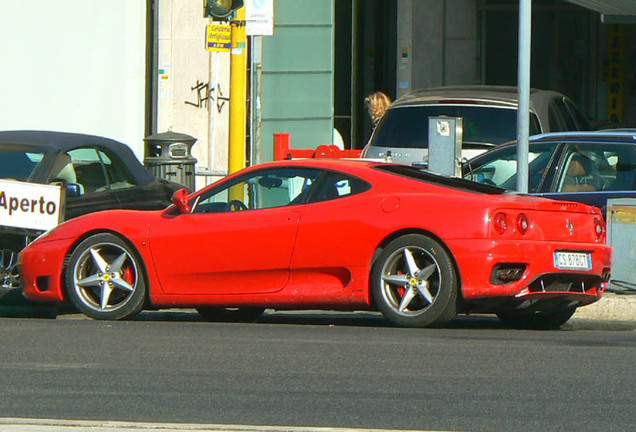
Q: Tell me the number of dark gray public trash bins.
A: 1